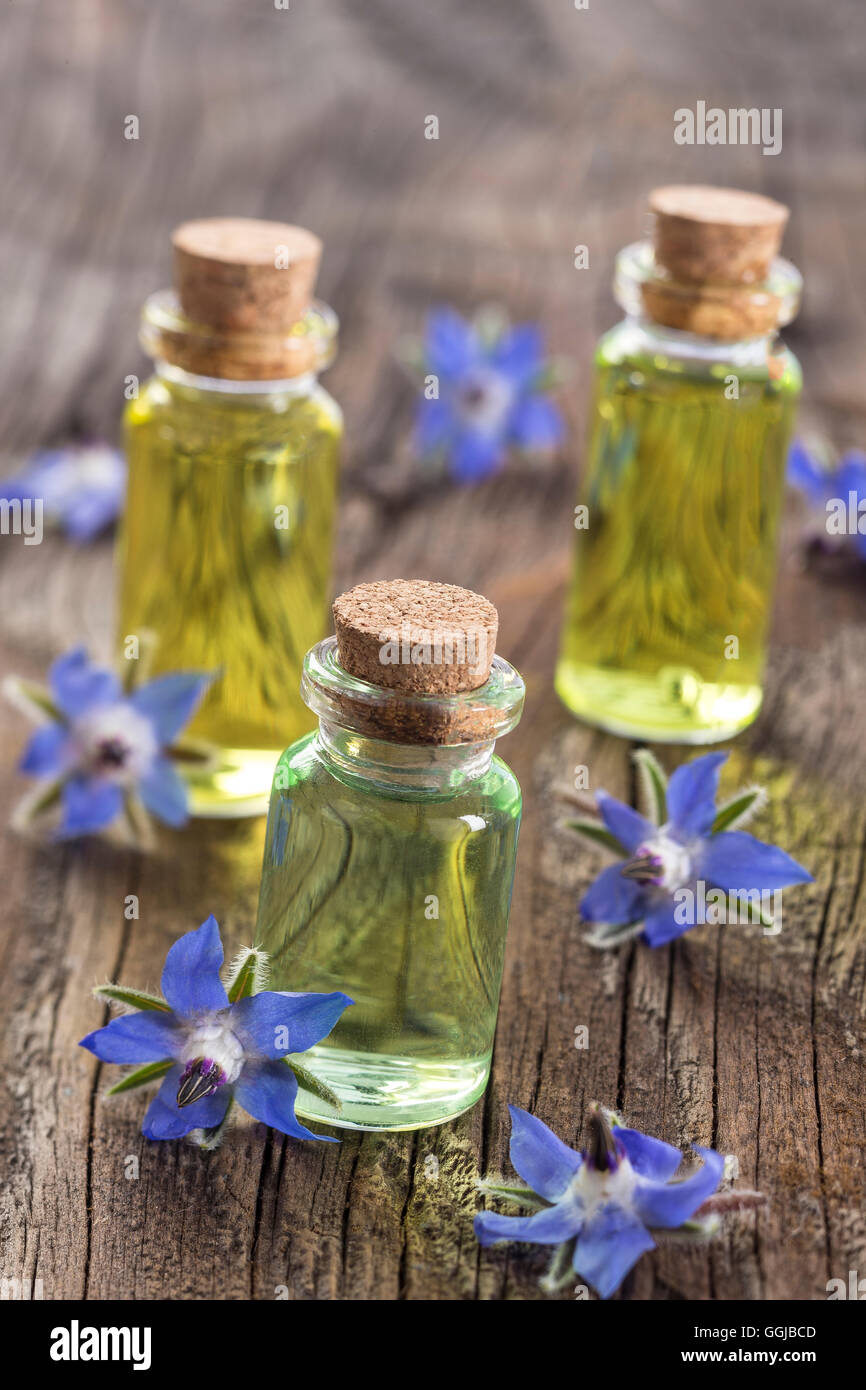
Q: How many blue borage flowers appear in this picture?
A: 7